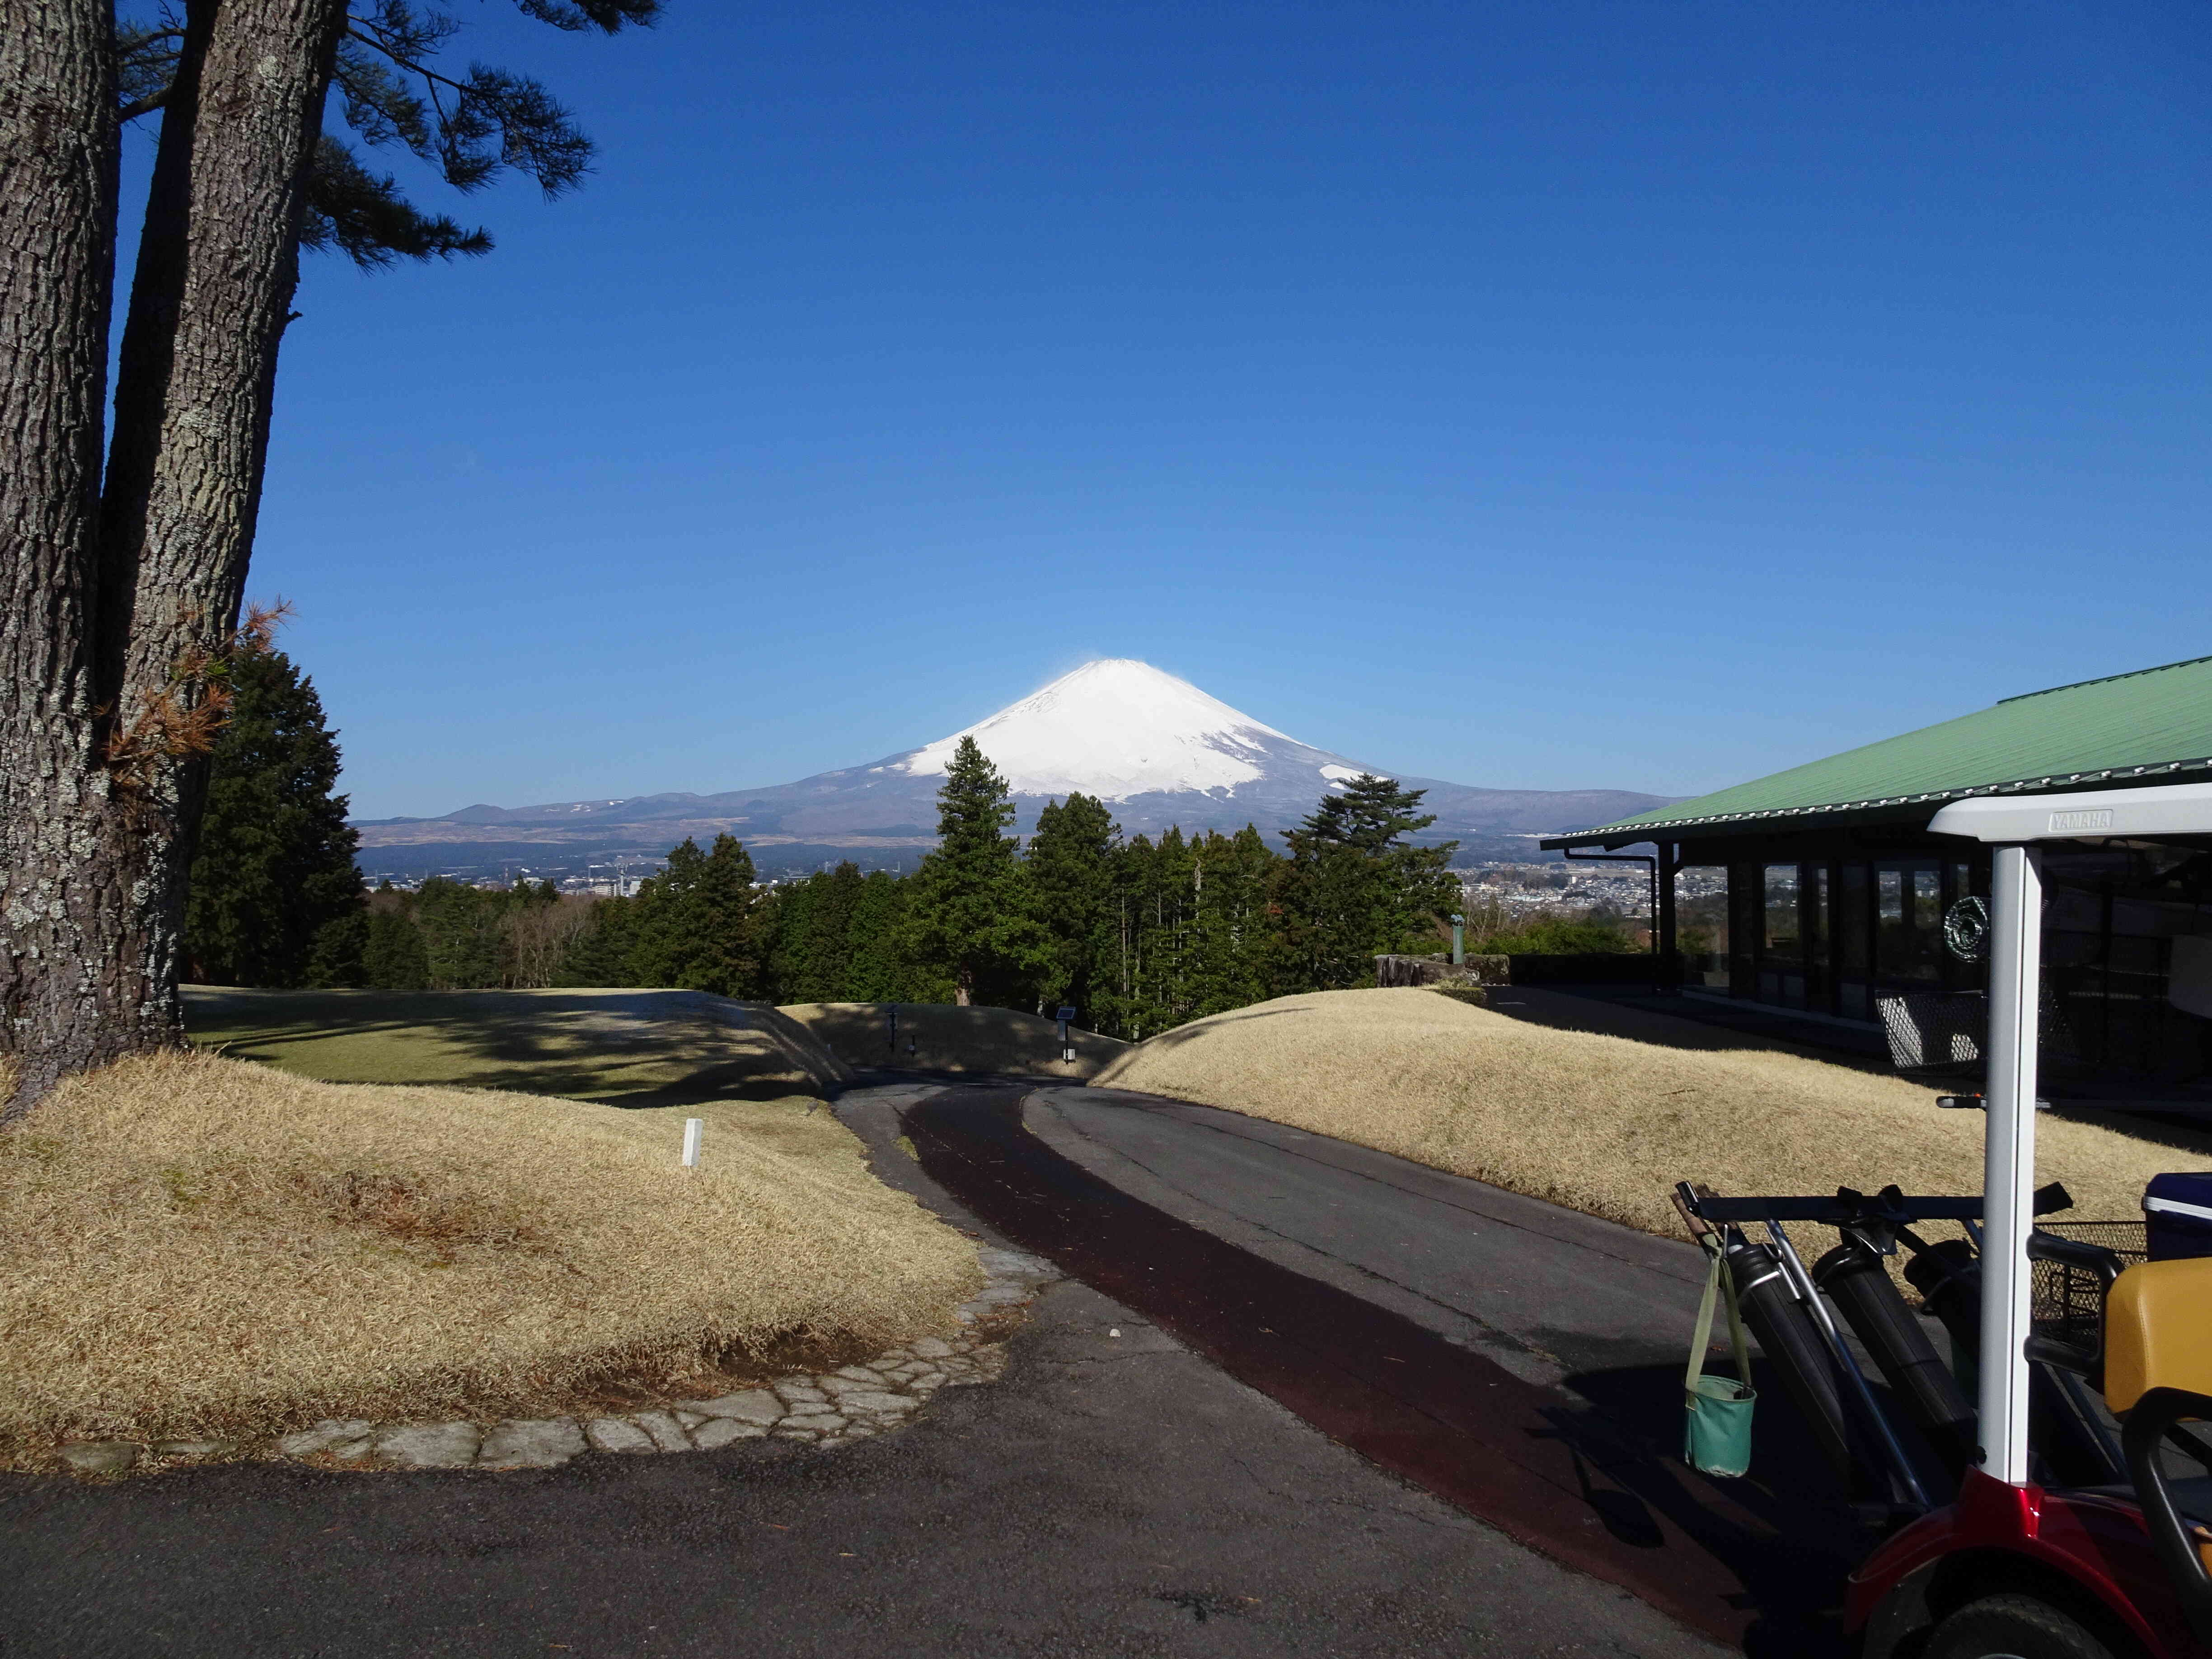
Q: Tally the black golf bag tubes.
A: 3